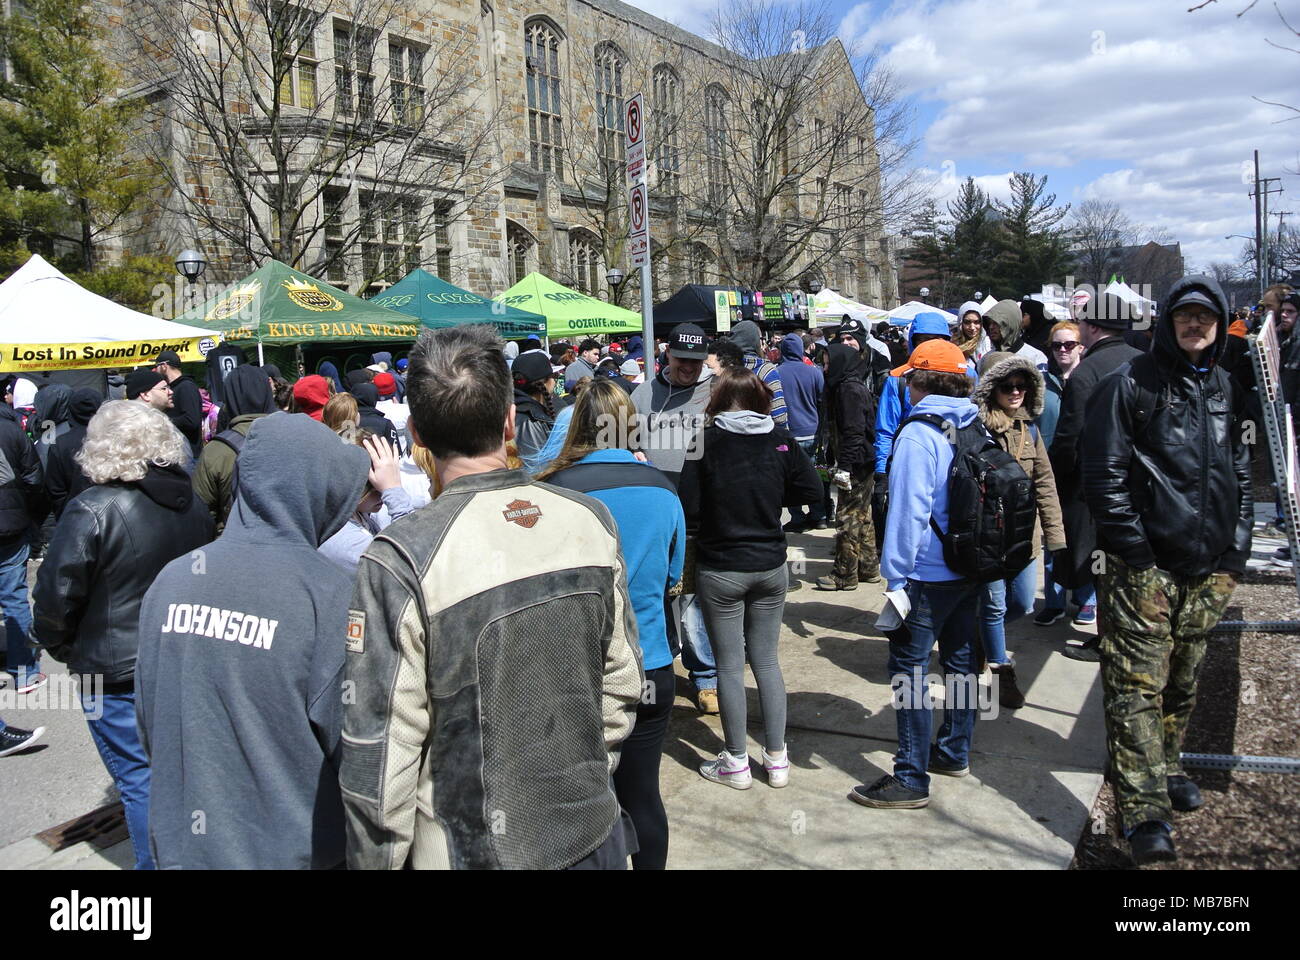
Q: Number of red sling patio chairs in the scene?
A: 0